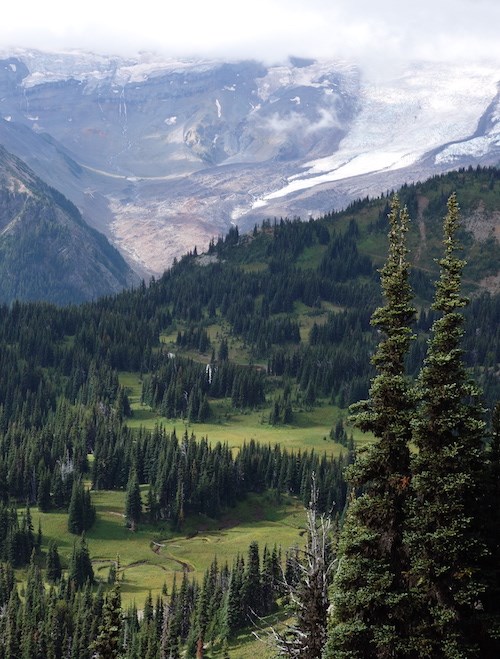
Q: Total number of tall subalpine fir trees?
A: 2